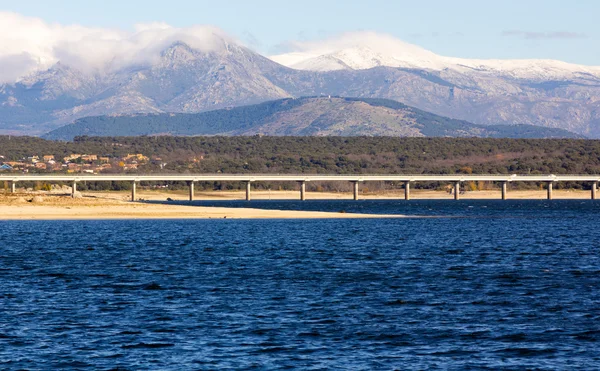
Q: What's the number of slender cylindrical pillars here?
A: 12